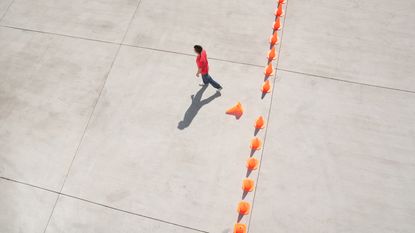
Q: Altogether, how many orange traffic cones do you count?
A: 14